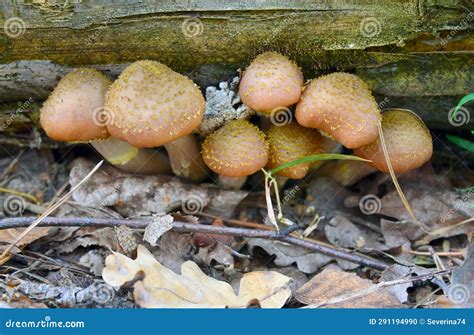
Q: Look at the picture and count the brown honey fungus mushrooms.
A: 7